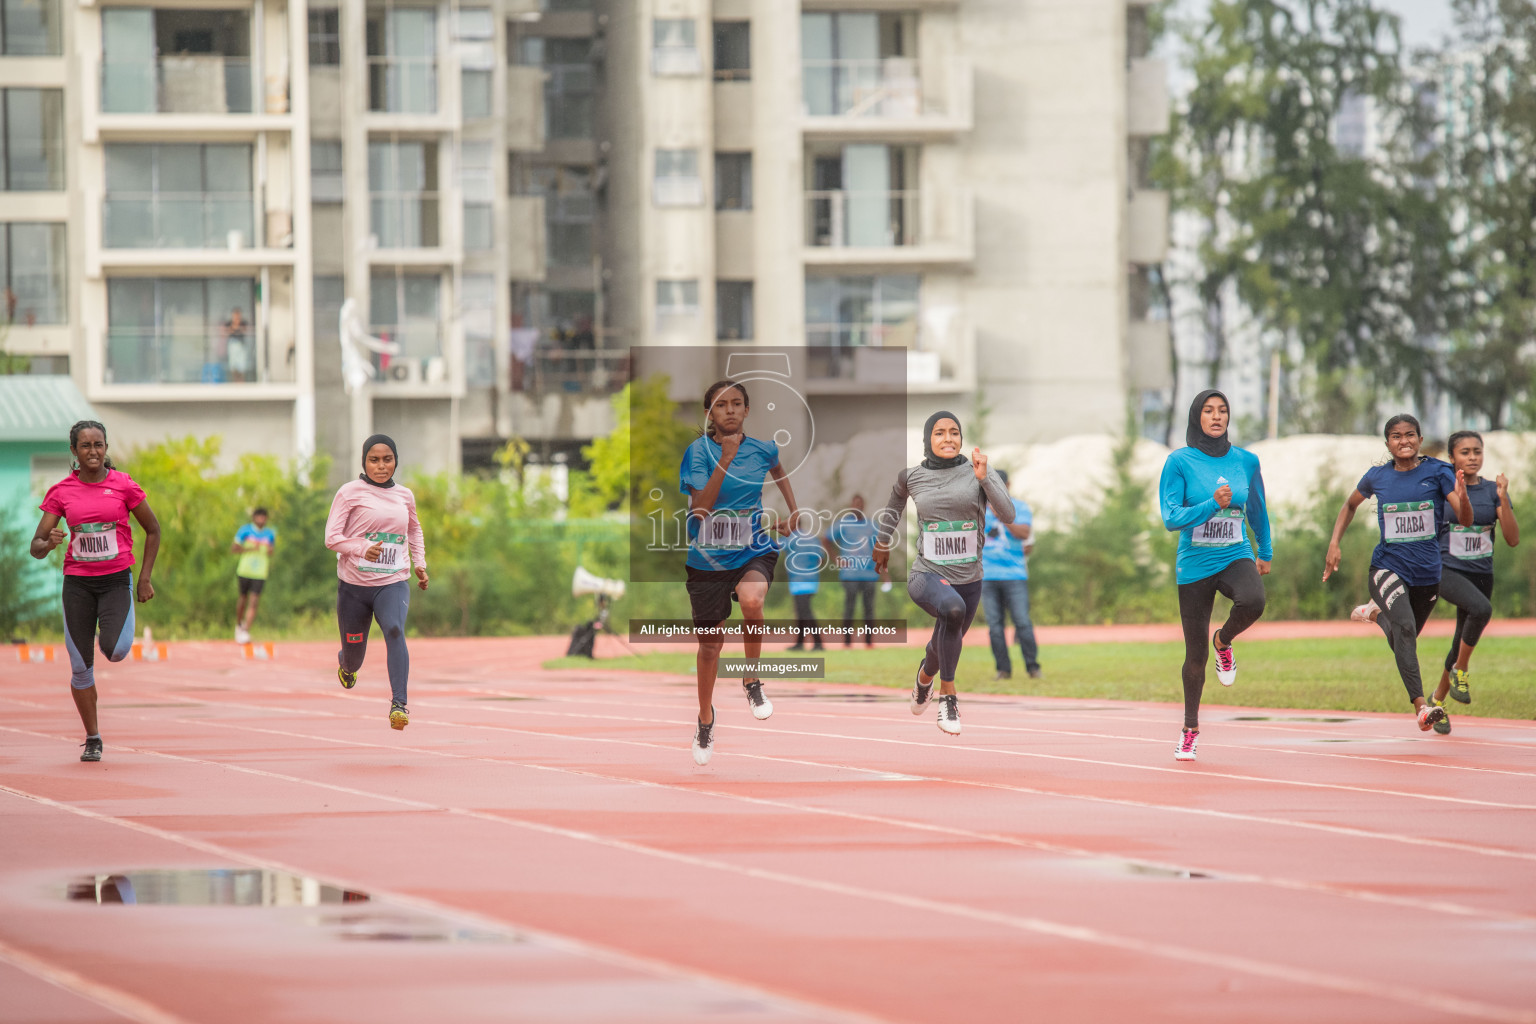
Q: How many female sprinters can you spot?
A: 7